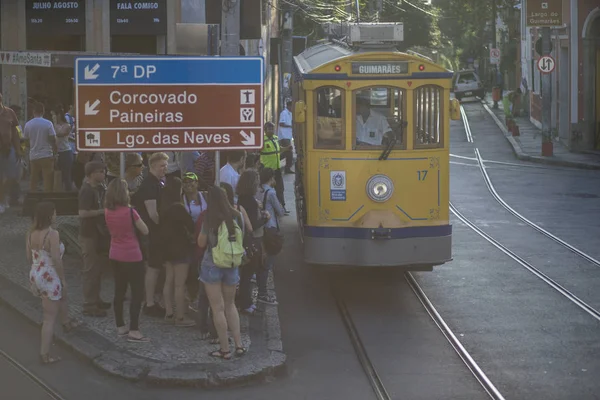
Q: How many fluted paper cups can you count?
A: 0